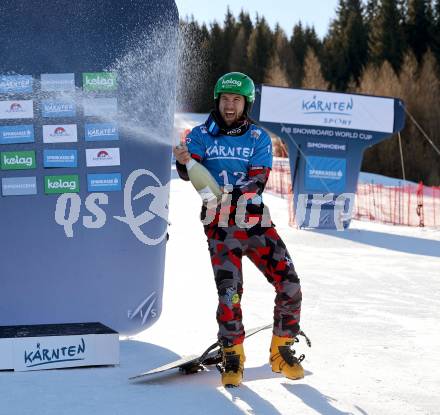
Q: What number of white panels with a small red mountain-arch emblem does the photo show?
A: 3